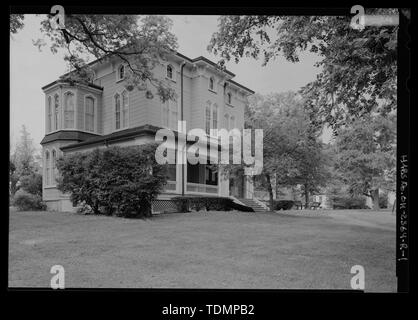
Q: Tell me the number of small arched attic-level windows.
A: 4